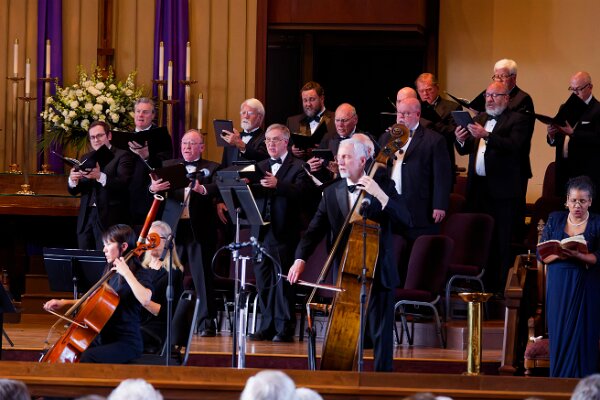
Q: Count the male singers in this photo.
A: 14